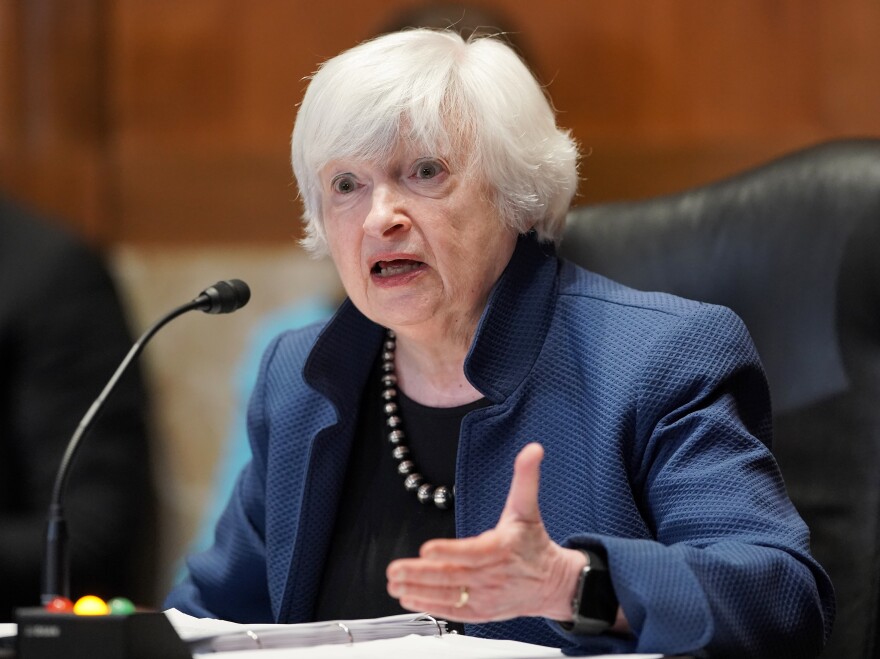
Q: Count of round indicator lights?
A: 3